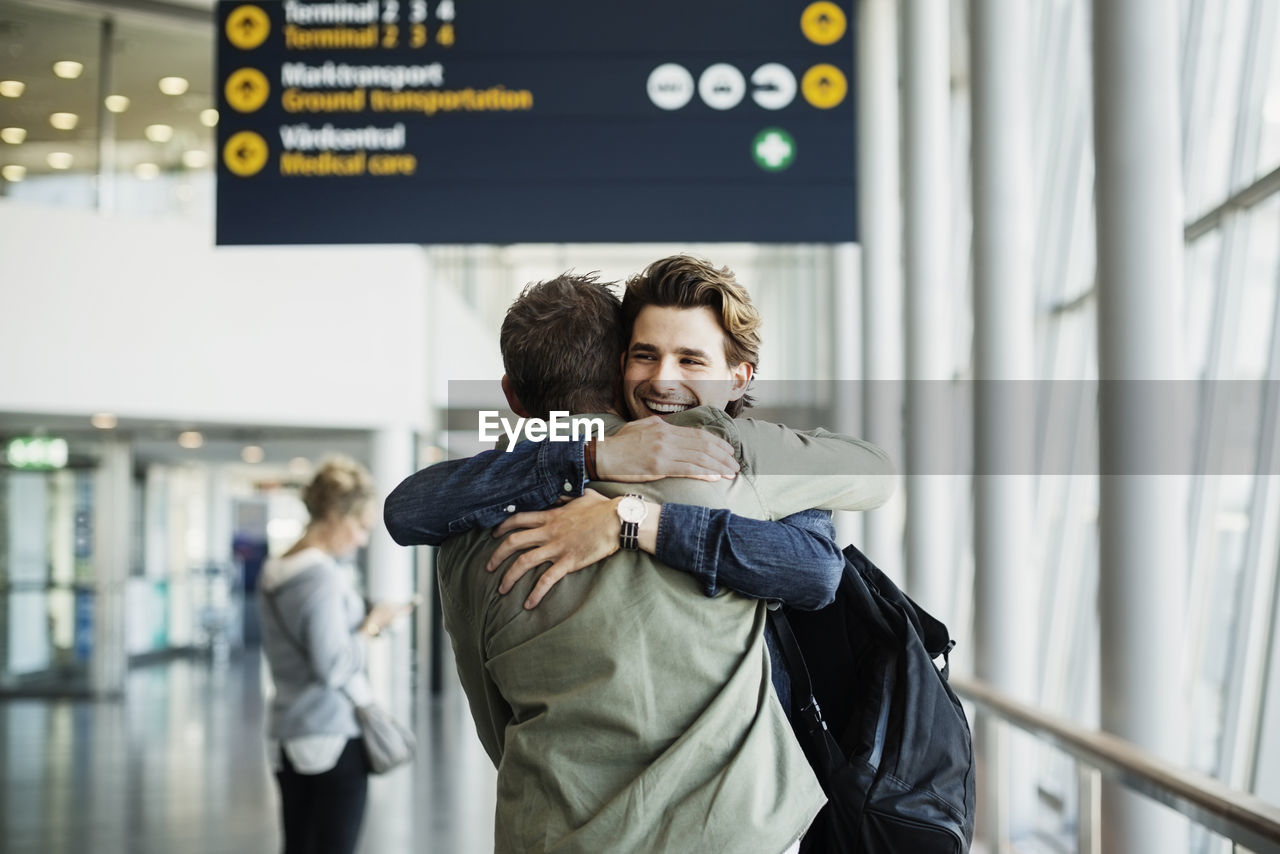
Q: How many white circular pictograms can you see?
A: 3